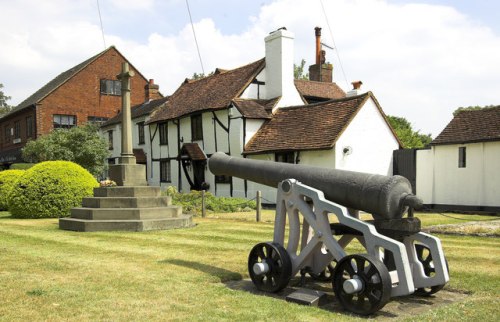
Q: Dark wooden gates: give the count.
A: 1